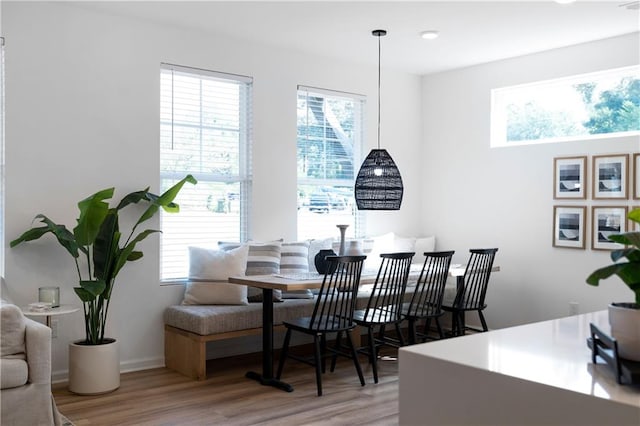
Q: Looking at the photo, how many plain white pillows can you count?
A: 4